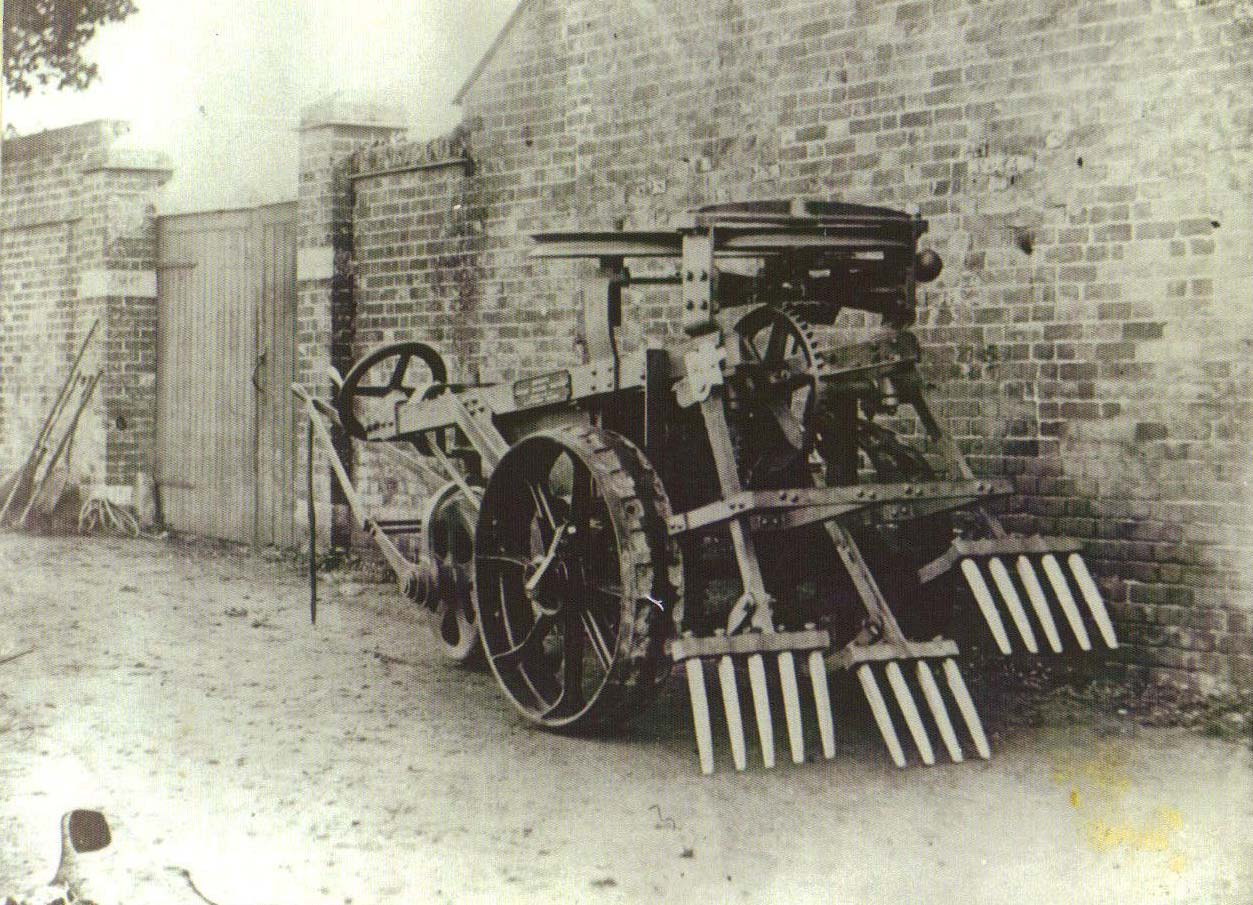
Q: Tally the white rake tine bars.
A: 14